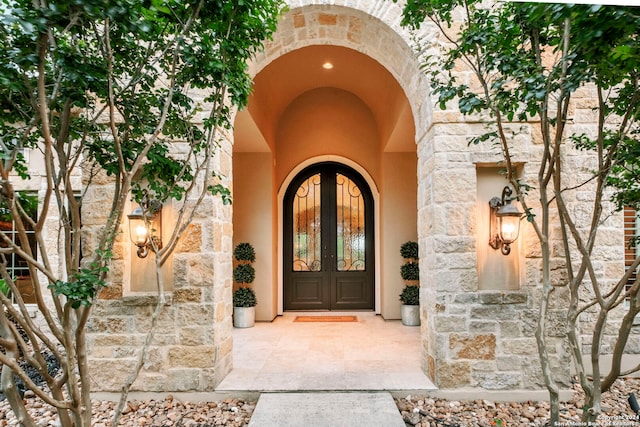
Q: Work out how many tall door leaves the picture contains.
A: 2